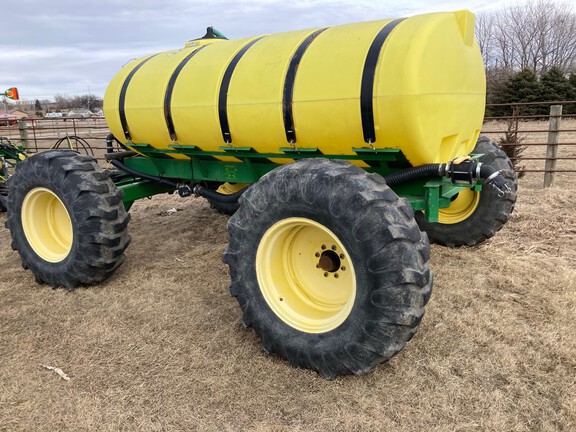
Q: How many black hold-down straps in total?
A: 5